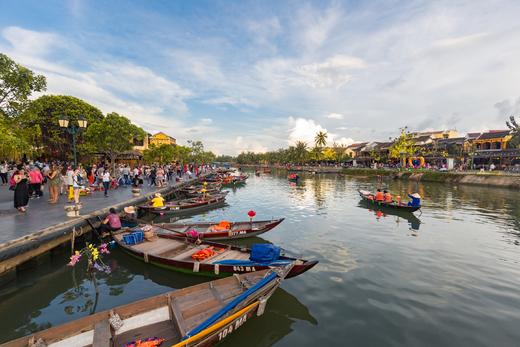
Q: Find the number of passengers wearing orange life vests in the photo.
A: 2